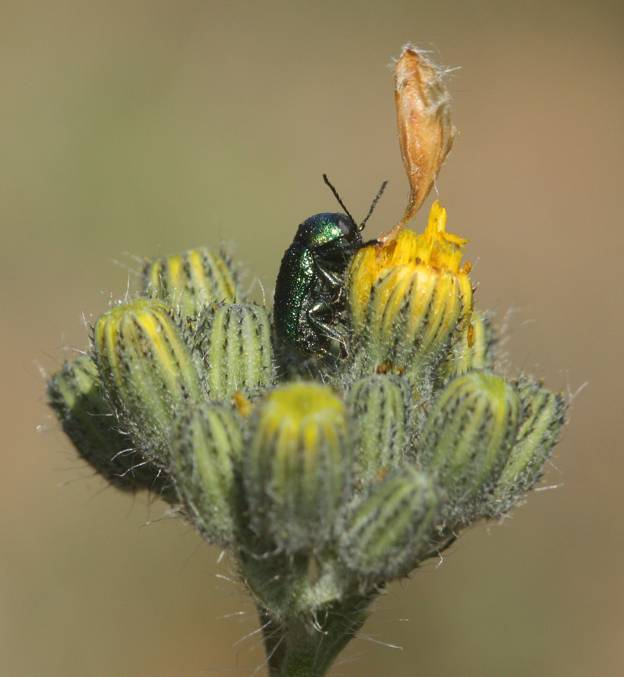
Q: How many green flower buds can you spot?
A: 11